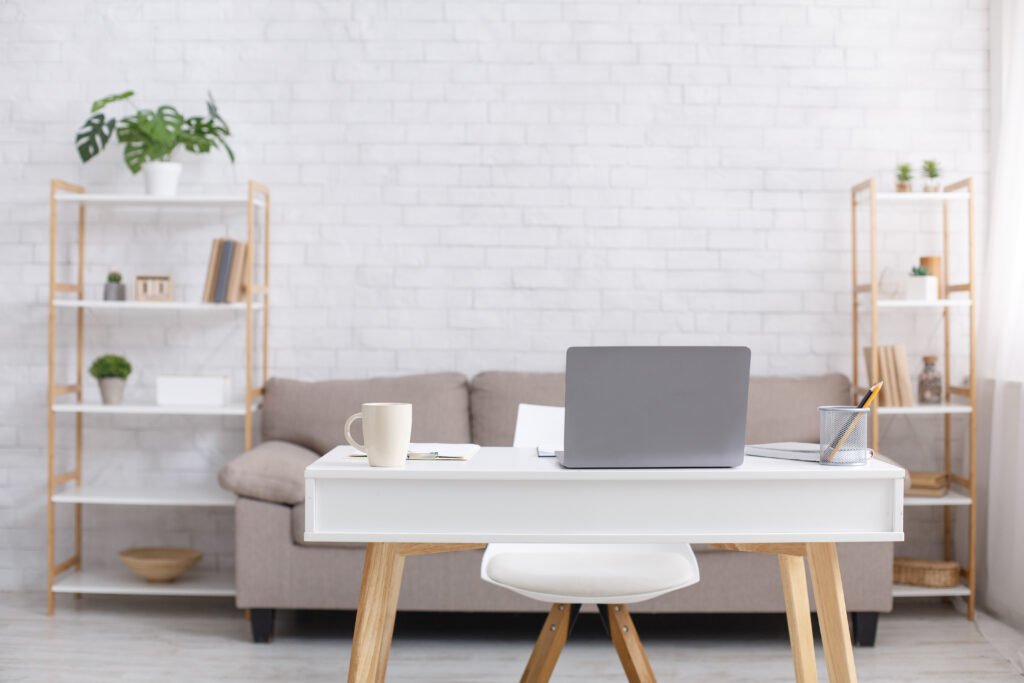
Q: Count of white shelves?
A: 10